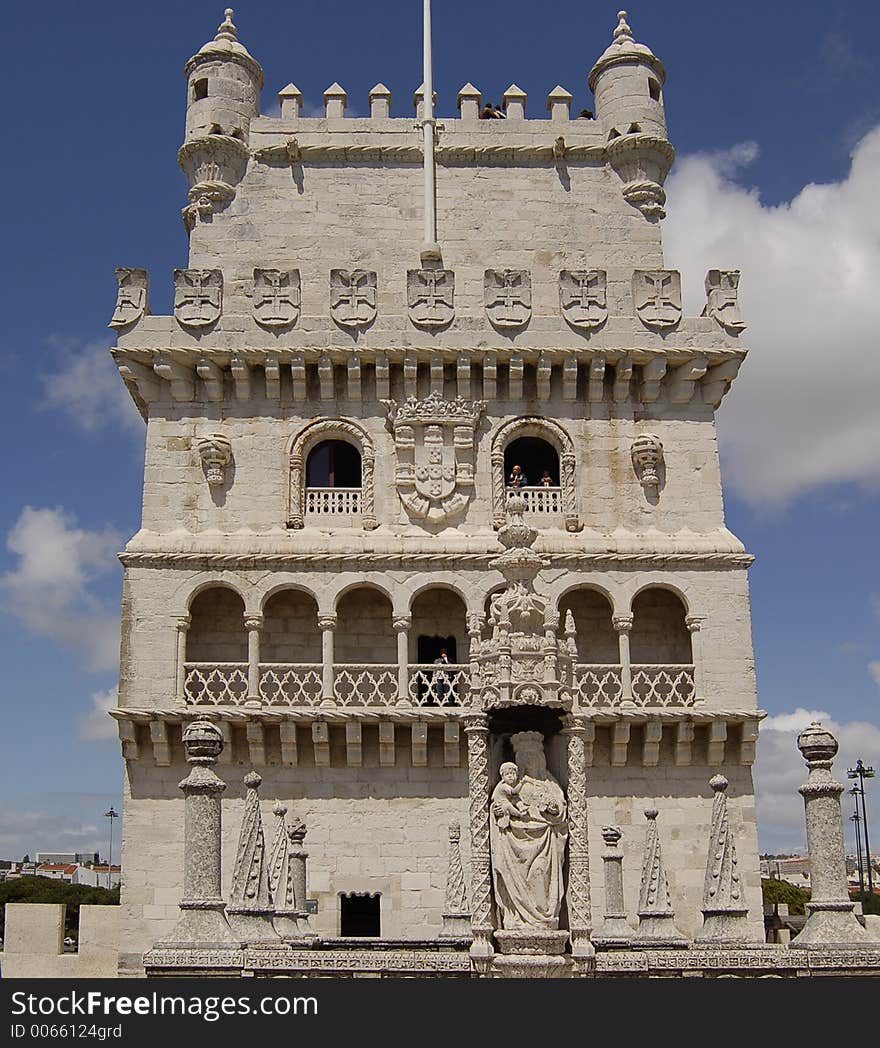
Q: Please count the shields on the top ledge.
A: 9